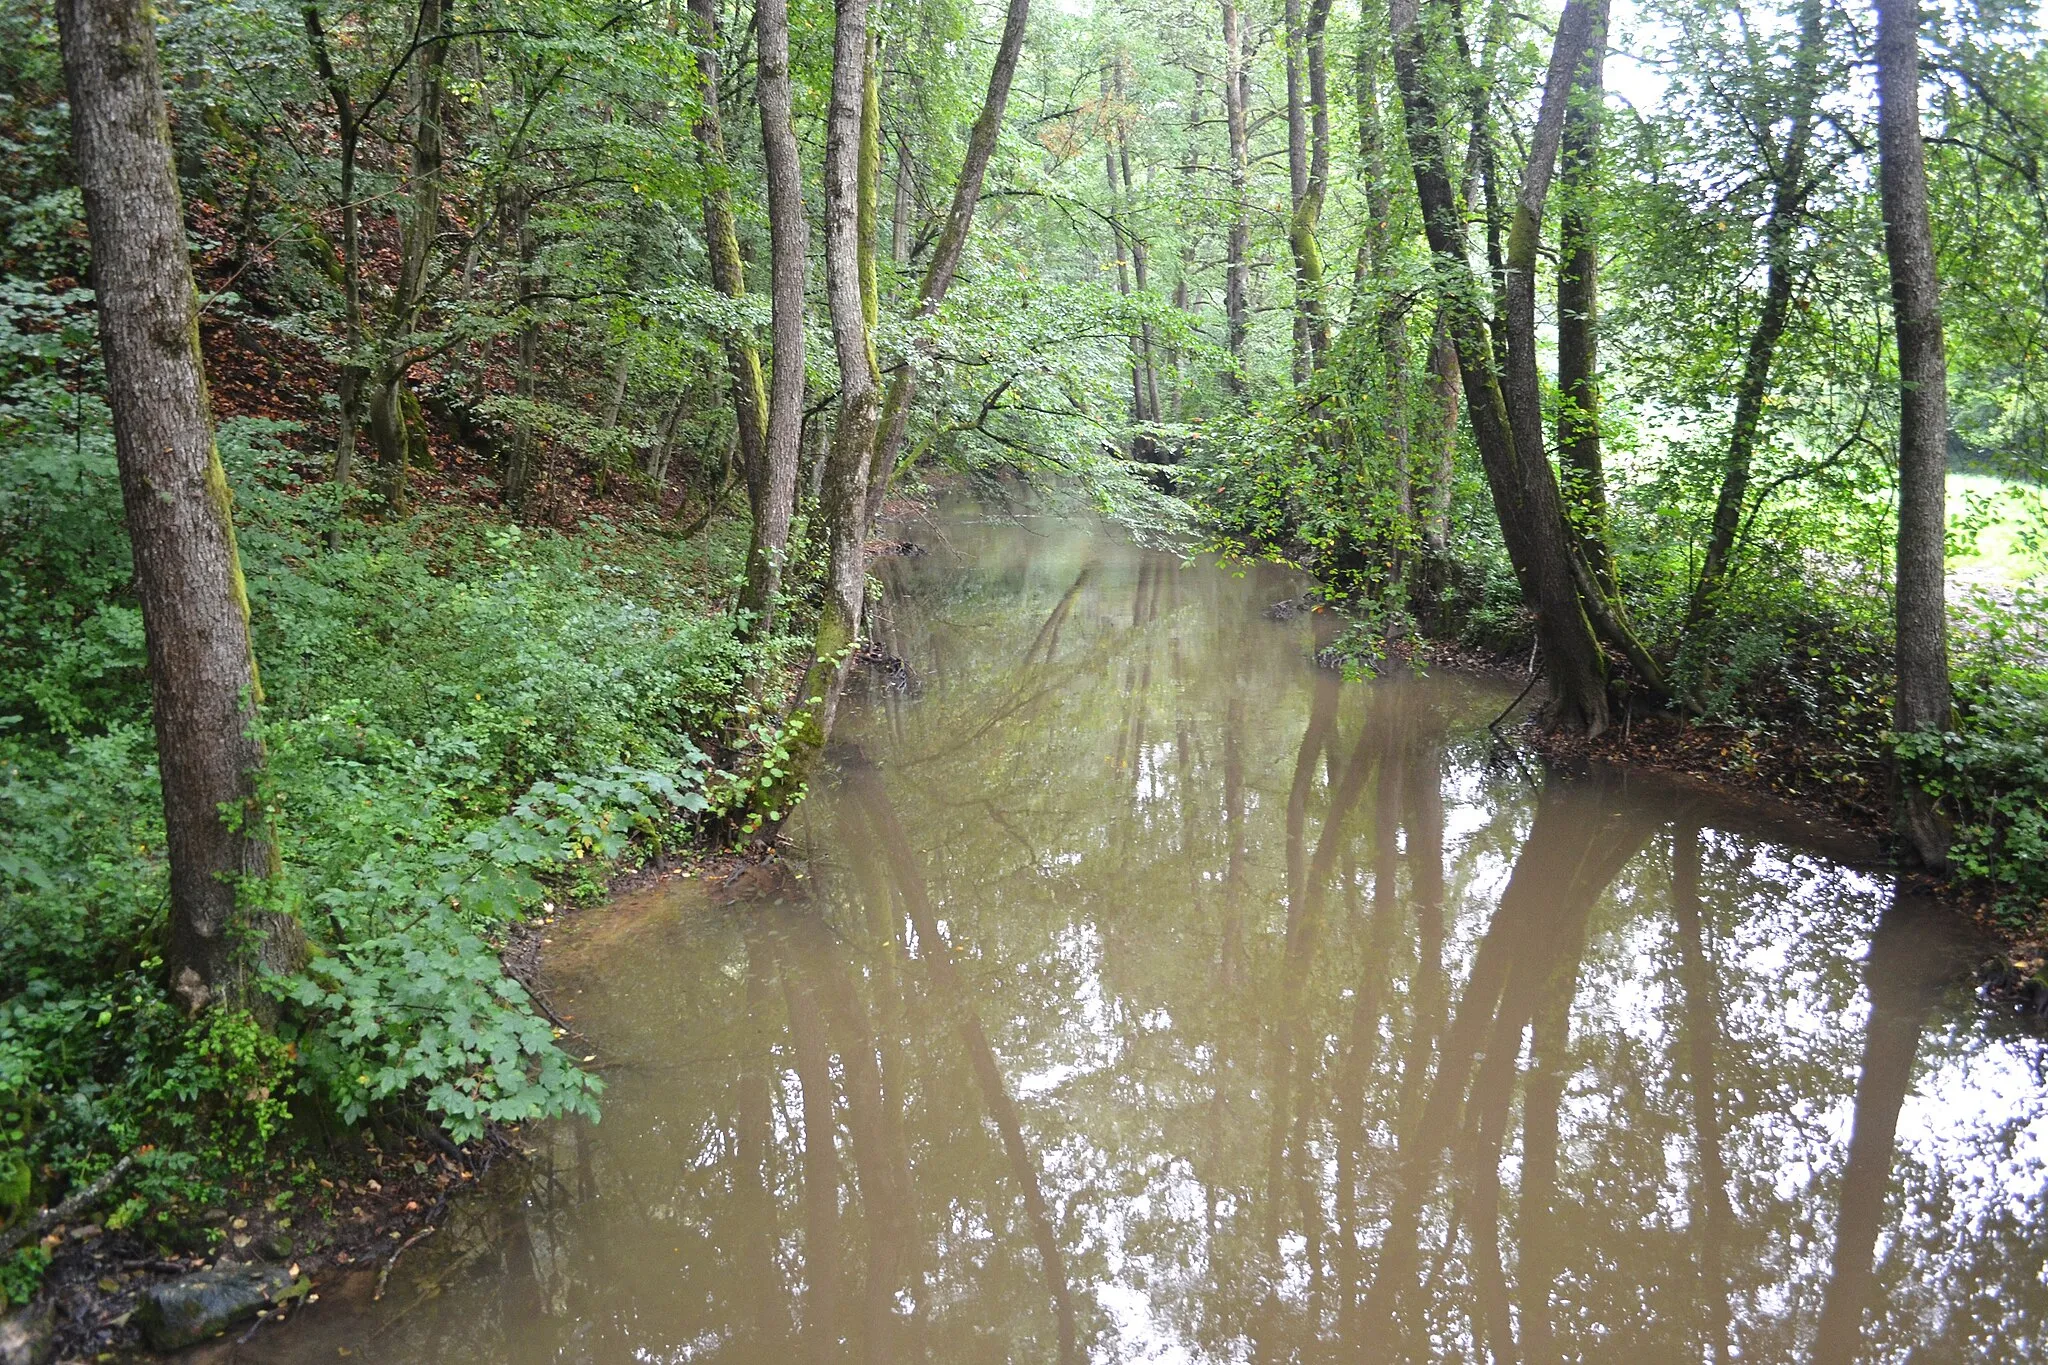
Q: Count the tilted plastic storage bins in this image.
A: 0